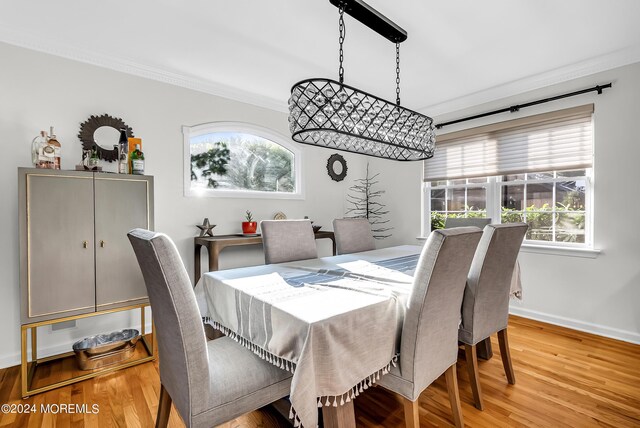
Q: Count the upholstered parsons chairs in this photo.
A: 6